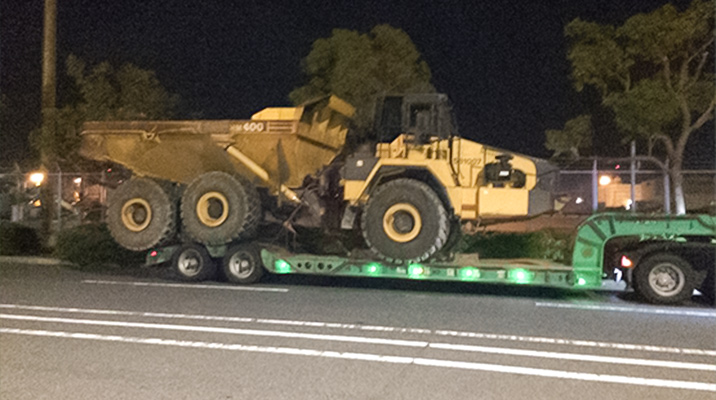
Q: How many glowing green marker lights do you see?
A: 6